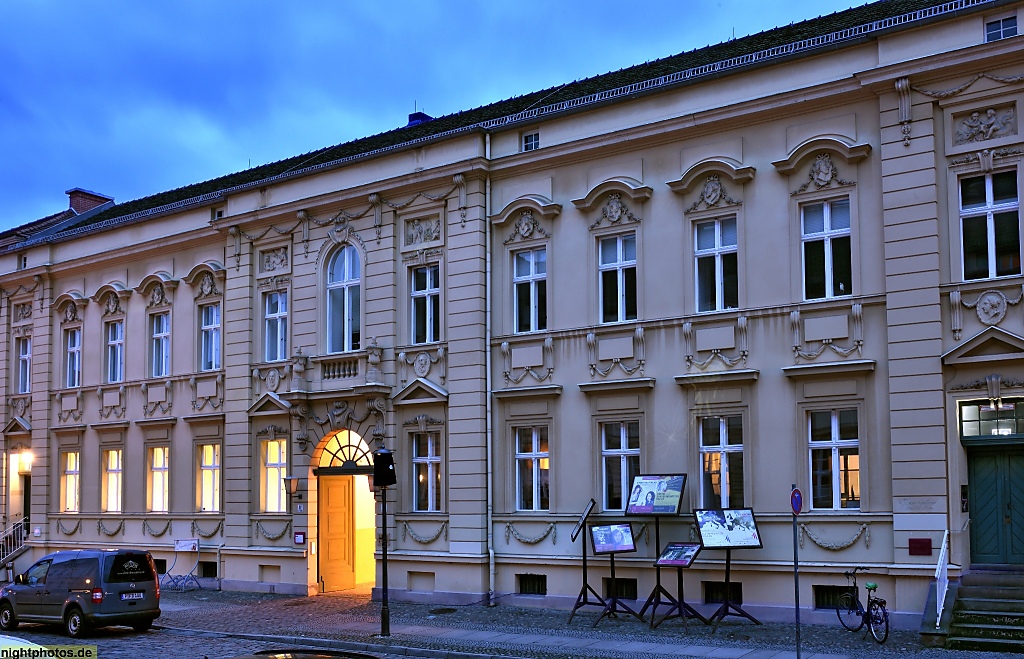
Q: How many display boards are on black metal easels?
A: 5